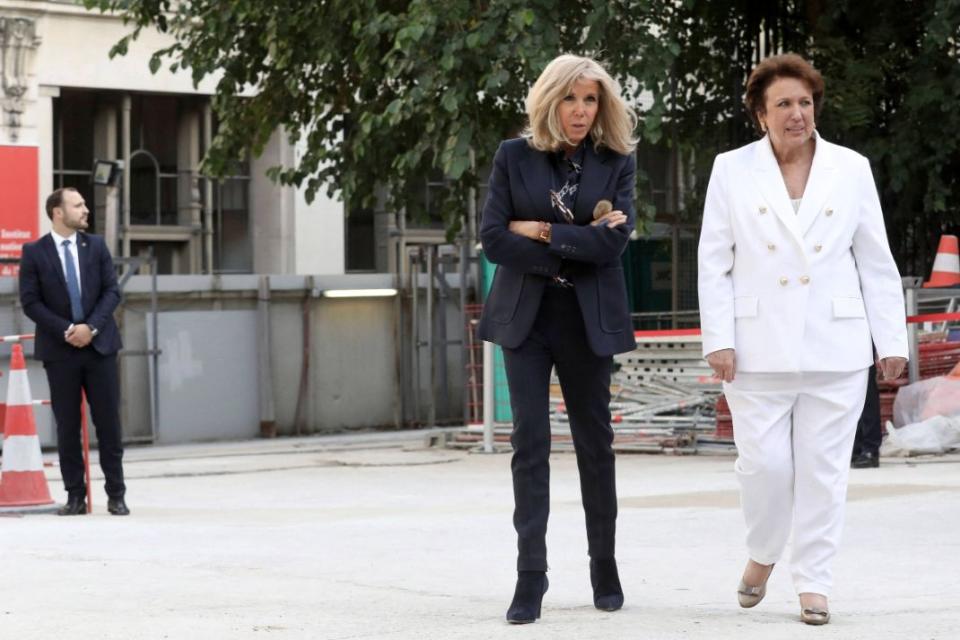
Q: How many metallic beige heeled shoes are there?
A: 2